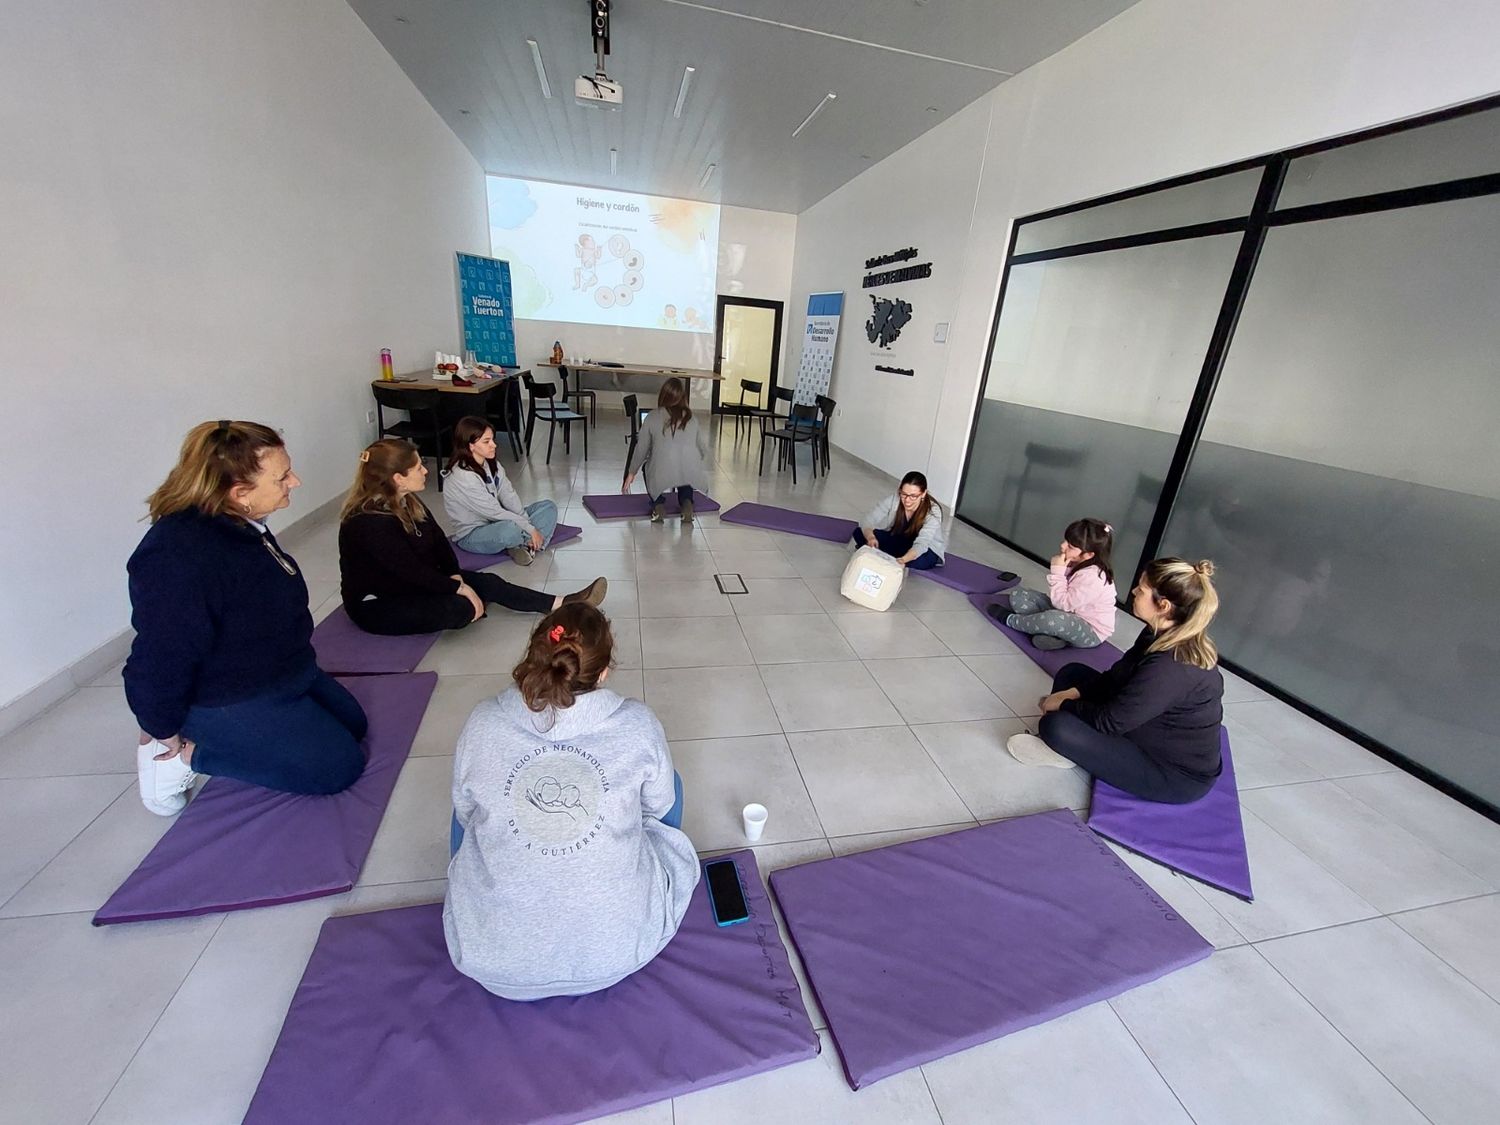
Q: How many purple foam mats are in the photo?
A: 10